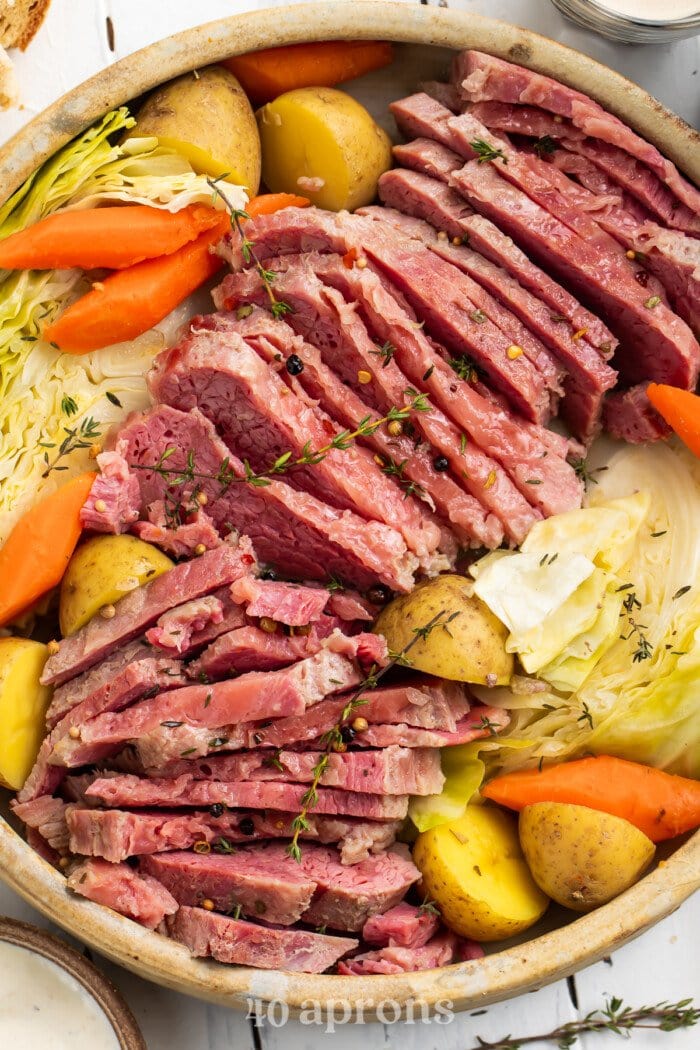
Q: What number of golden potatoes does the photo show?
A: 7